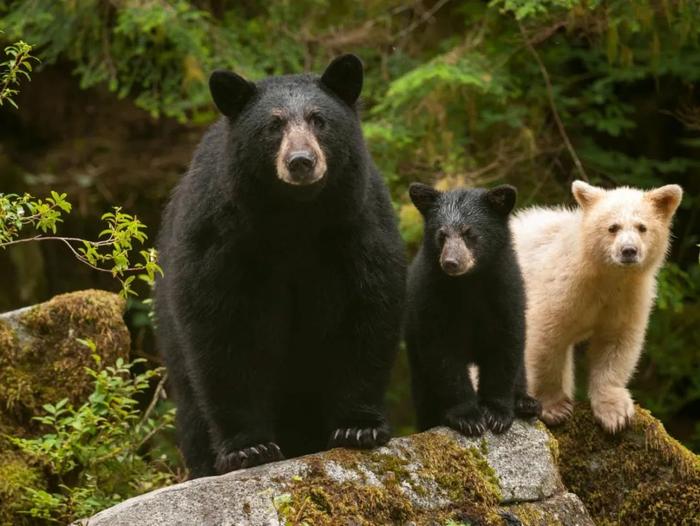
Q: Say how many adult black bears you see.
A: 1